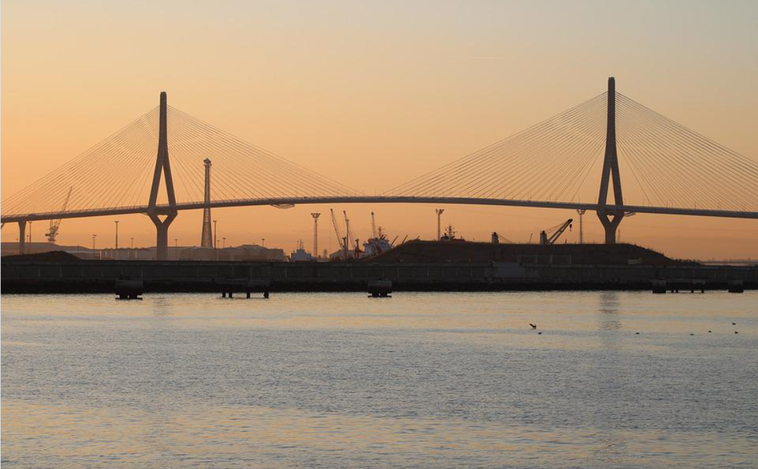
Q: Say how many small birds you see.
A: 7